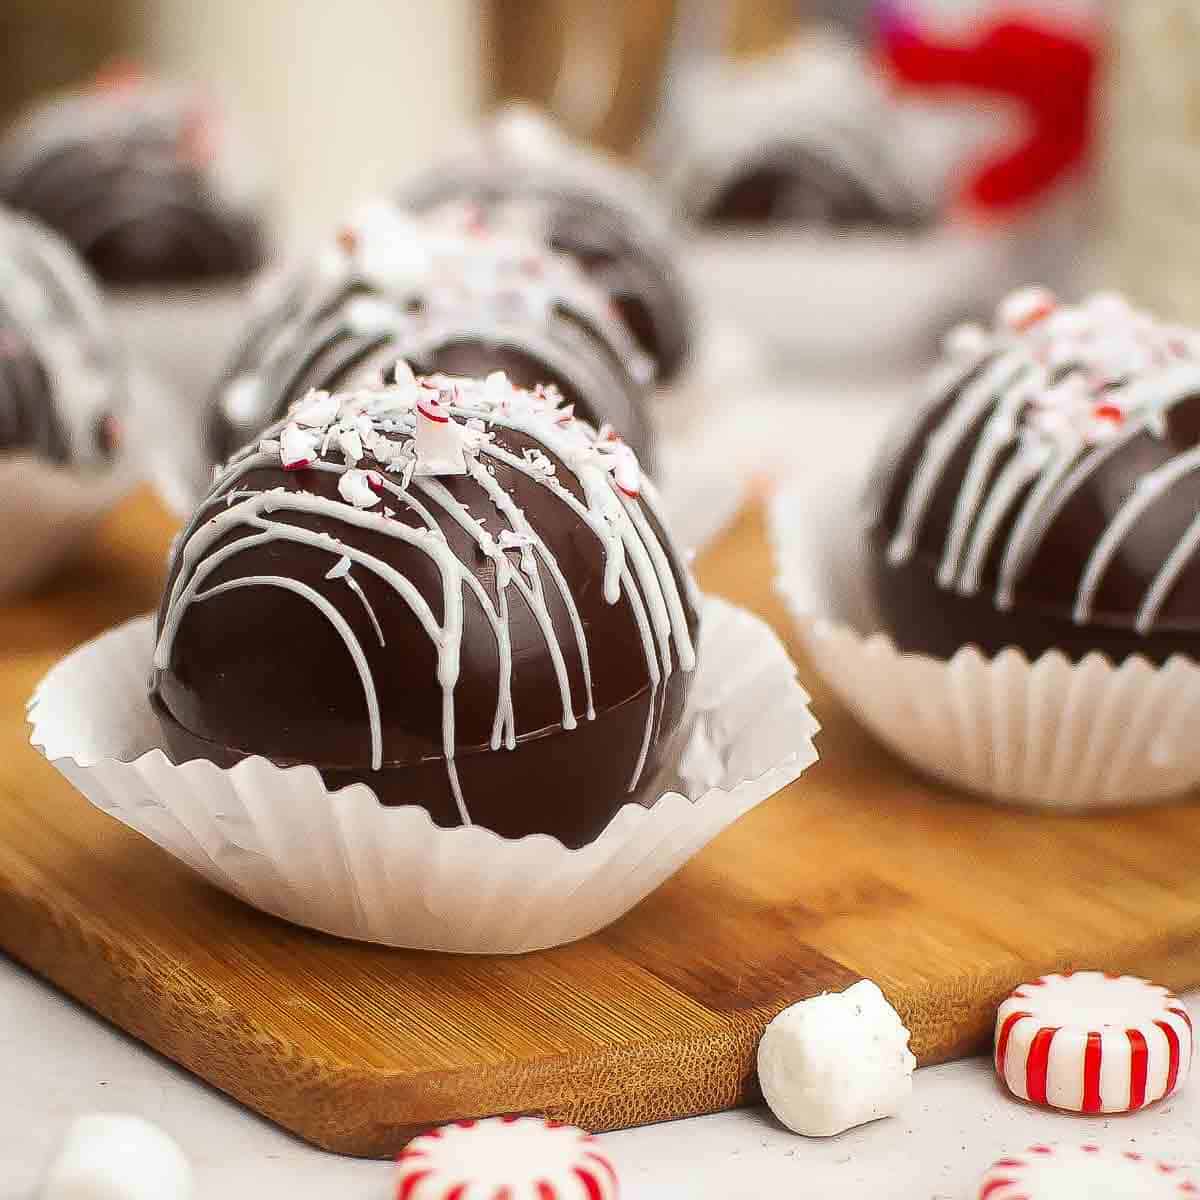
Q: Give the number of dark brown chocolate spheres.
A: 7